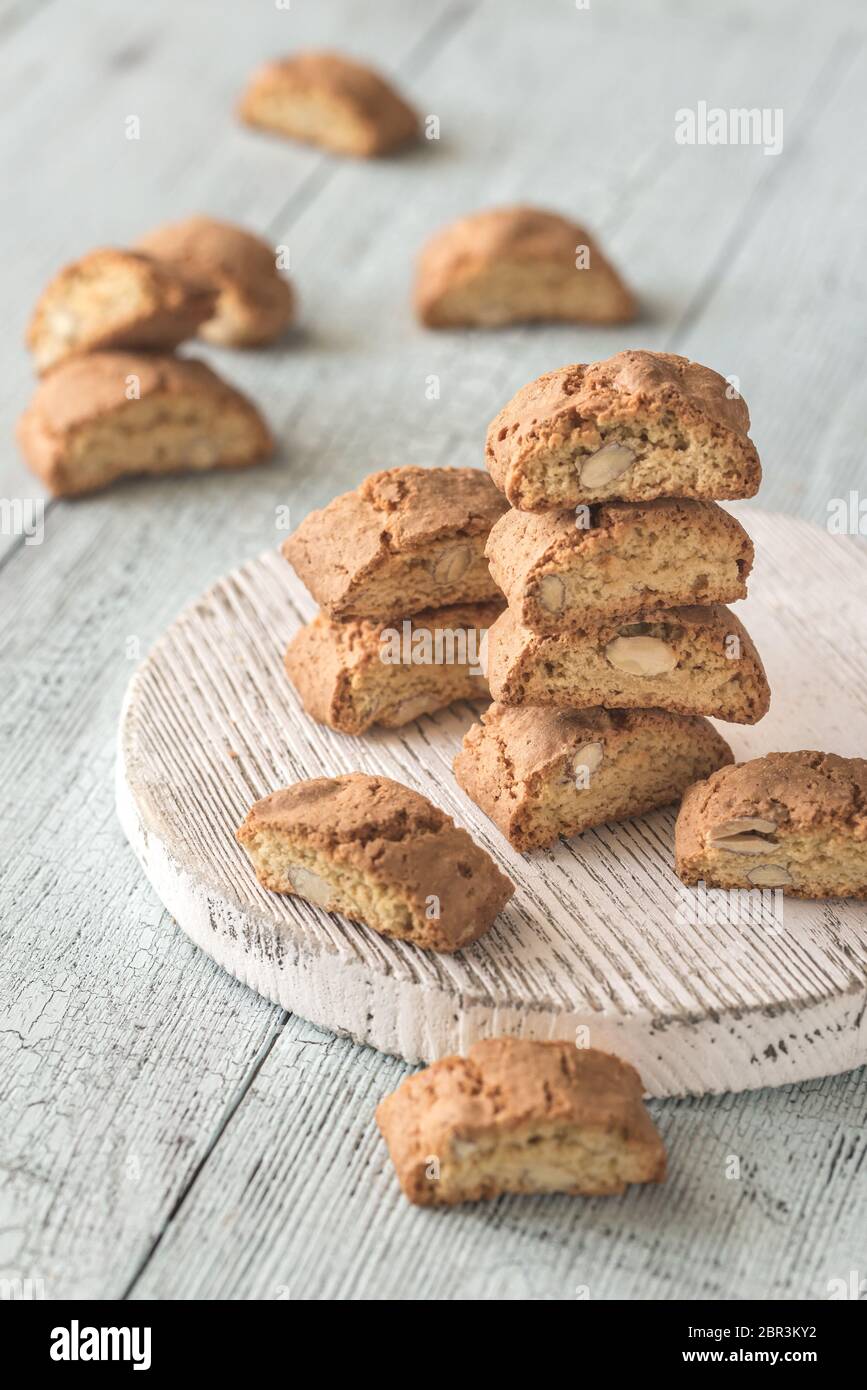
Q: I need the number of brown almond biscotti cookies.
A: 14